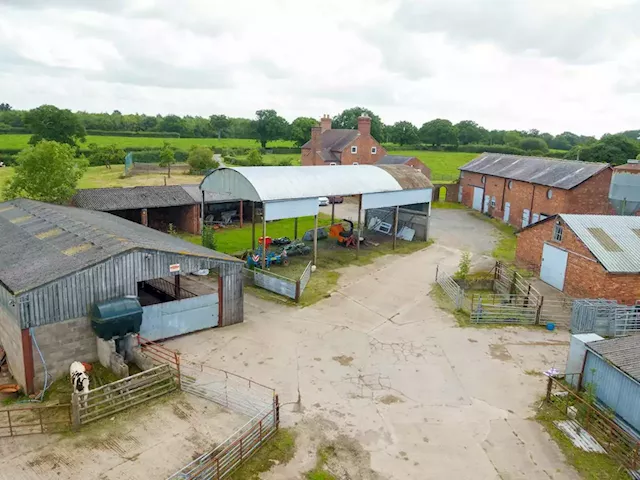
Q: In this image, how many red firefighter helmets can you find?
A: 0